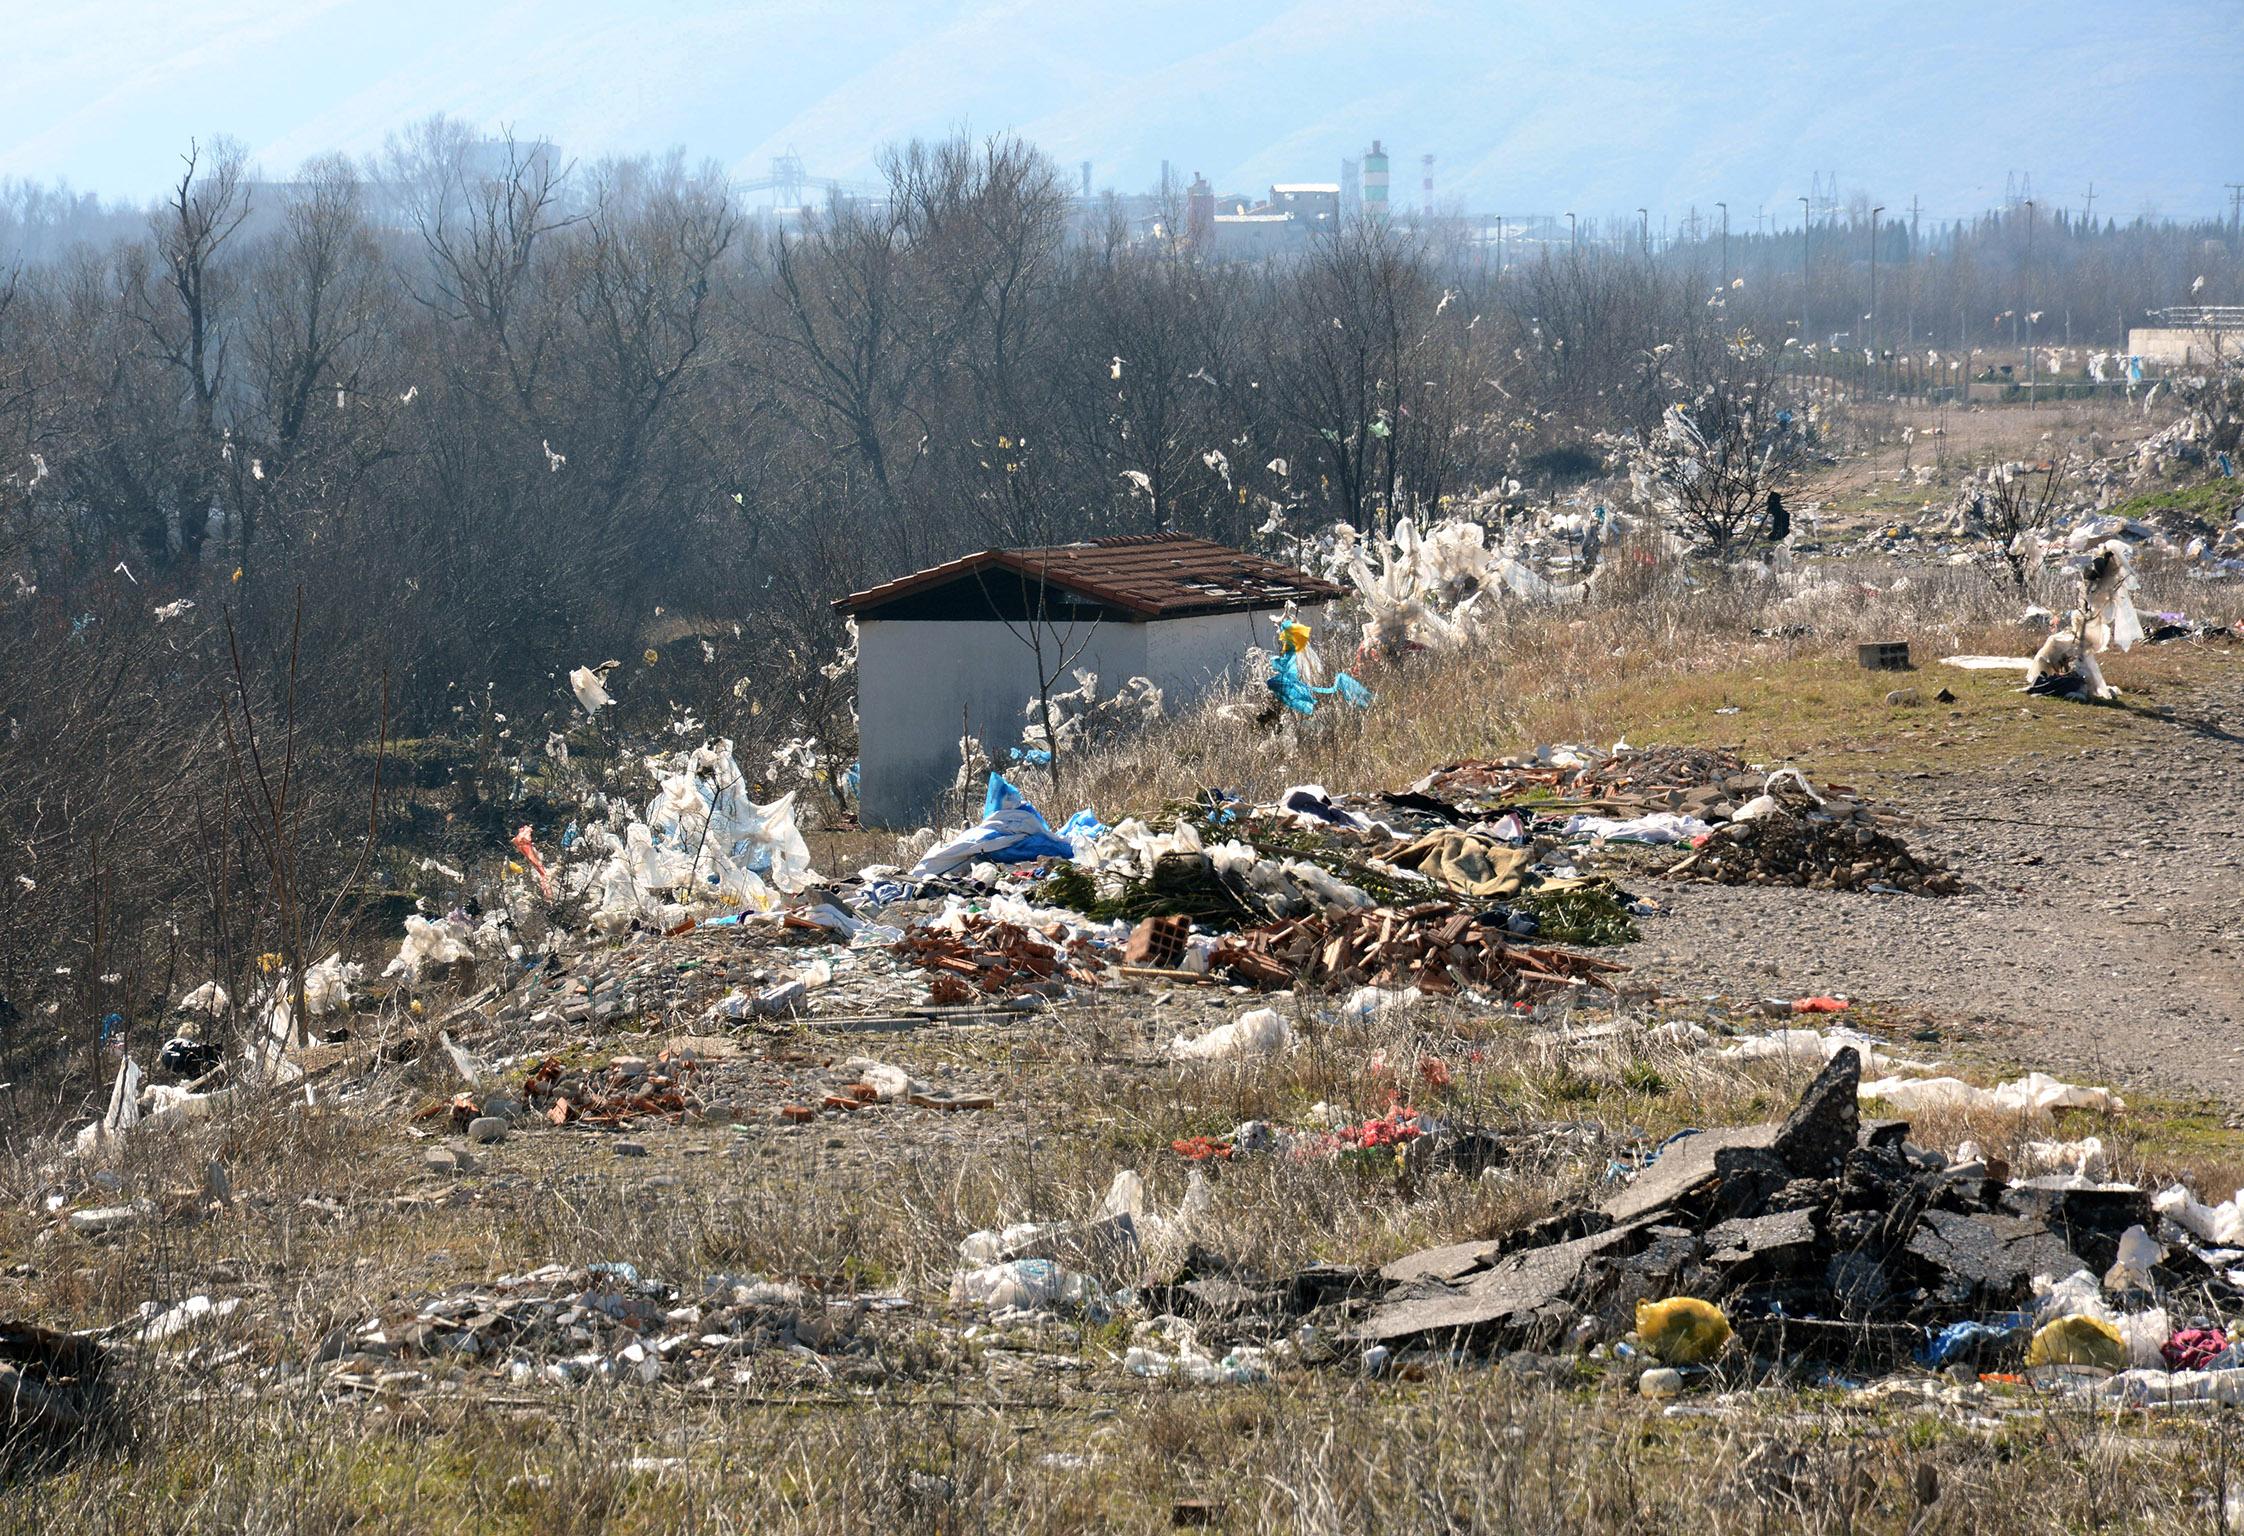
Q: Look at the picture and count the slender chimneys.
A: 3